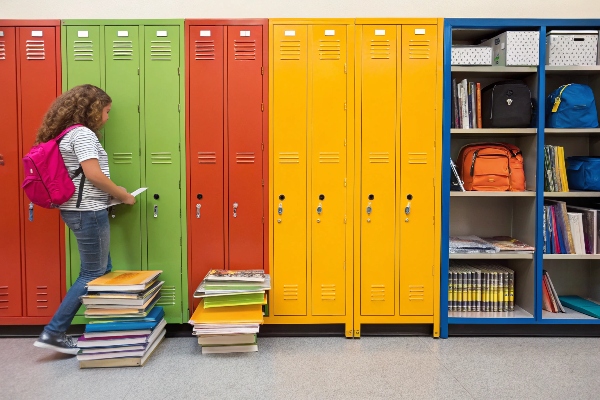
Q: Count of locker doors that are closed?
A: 11